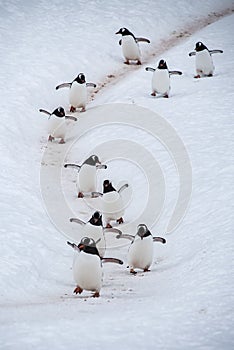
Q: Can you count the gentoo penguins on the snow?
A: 10